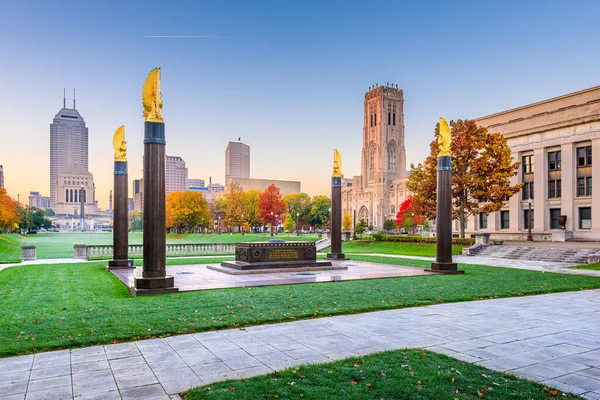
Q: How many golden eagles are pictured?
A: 4